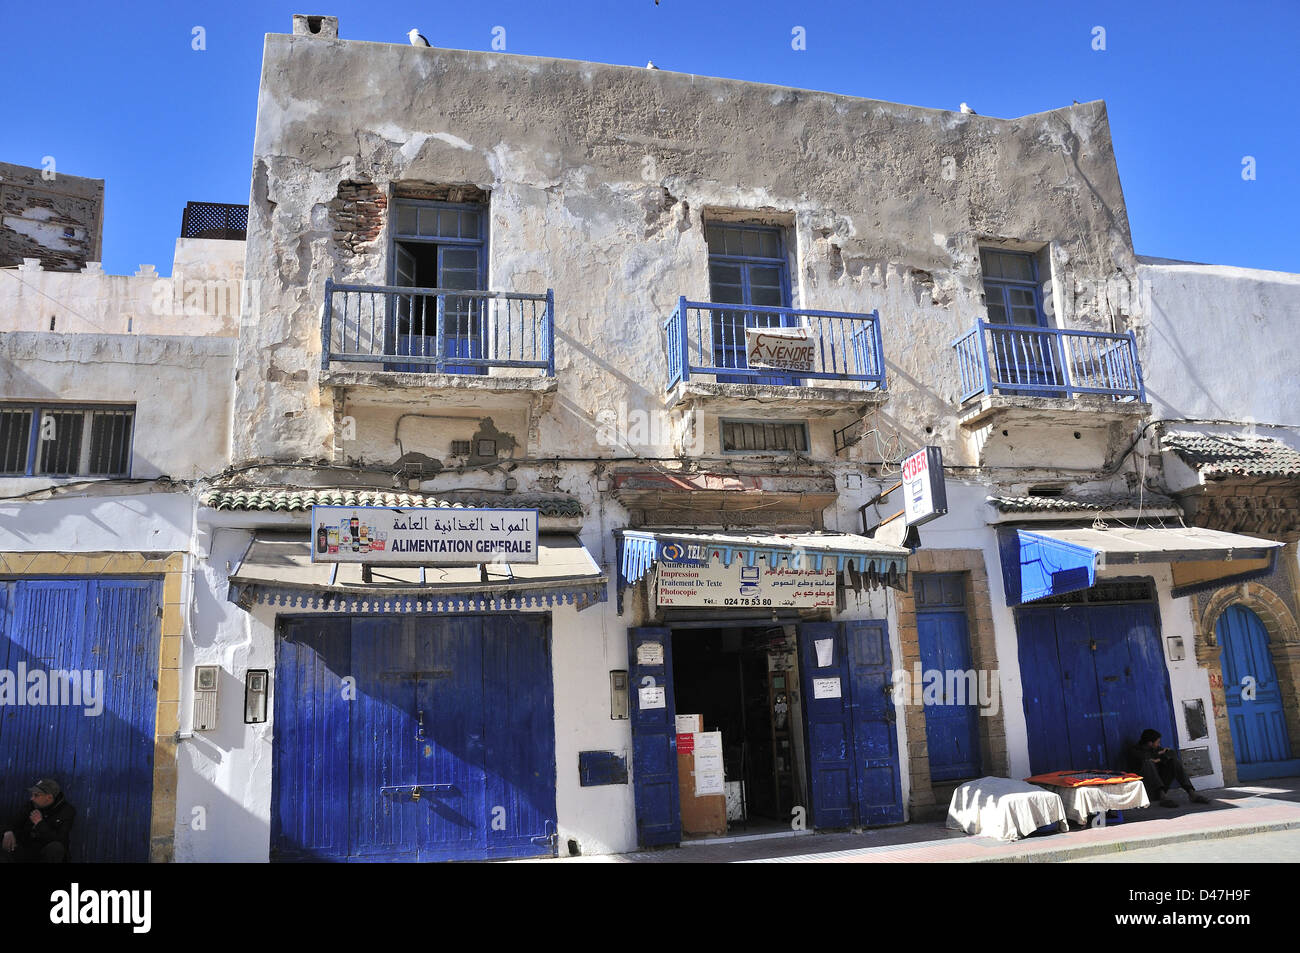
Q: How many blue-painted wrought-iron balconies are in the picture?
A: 3